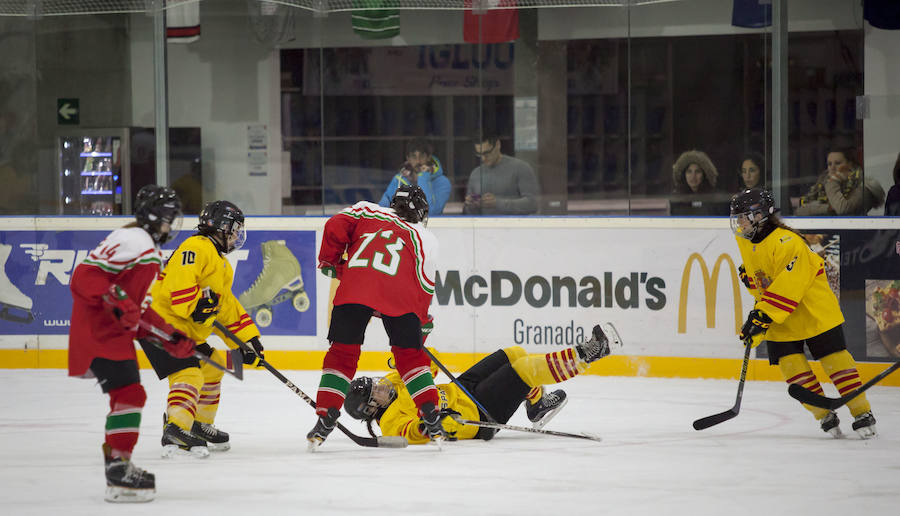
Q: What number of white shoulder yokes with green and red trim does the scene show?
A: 2